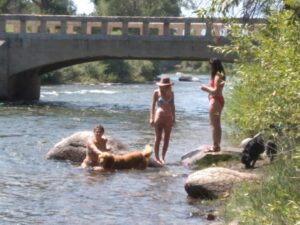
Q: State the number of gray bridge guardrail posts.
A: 11